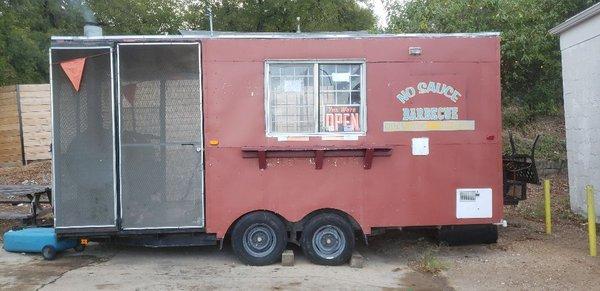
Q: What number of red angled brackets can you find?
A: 3